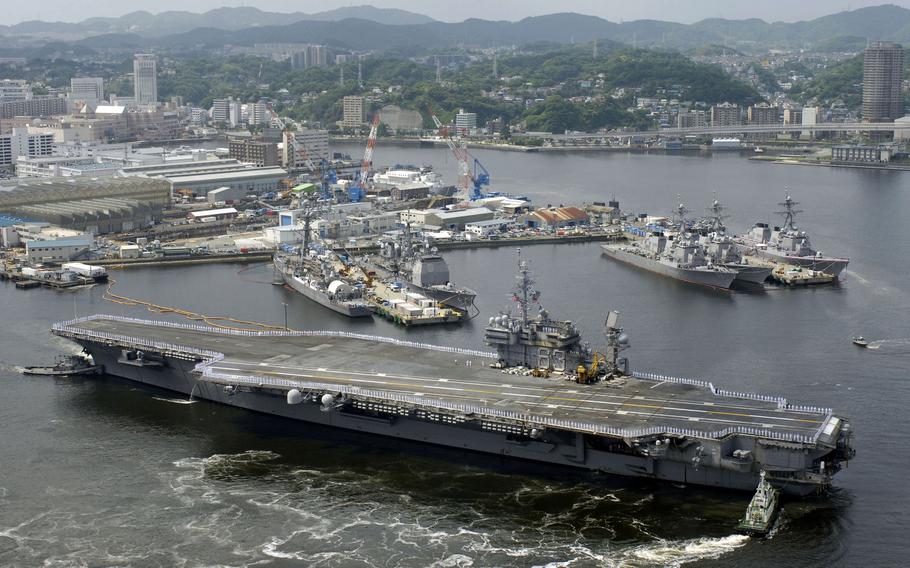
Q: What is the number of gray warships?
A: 6